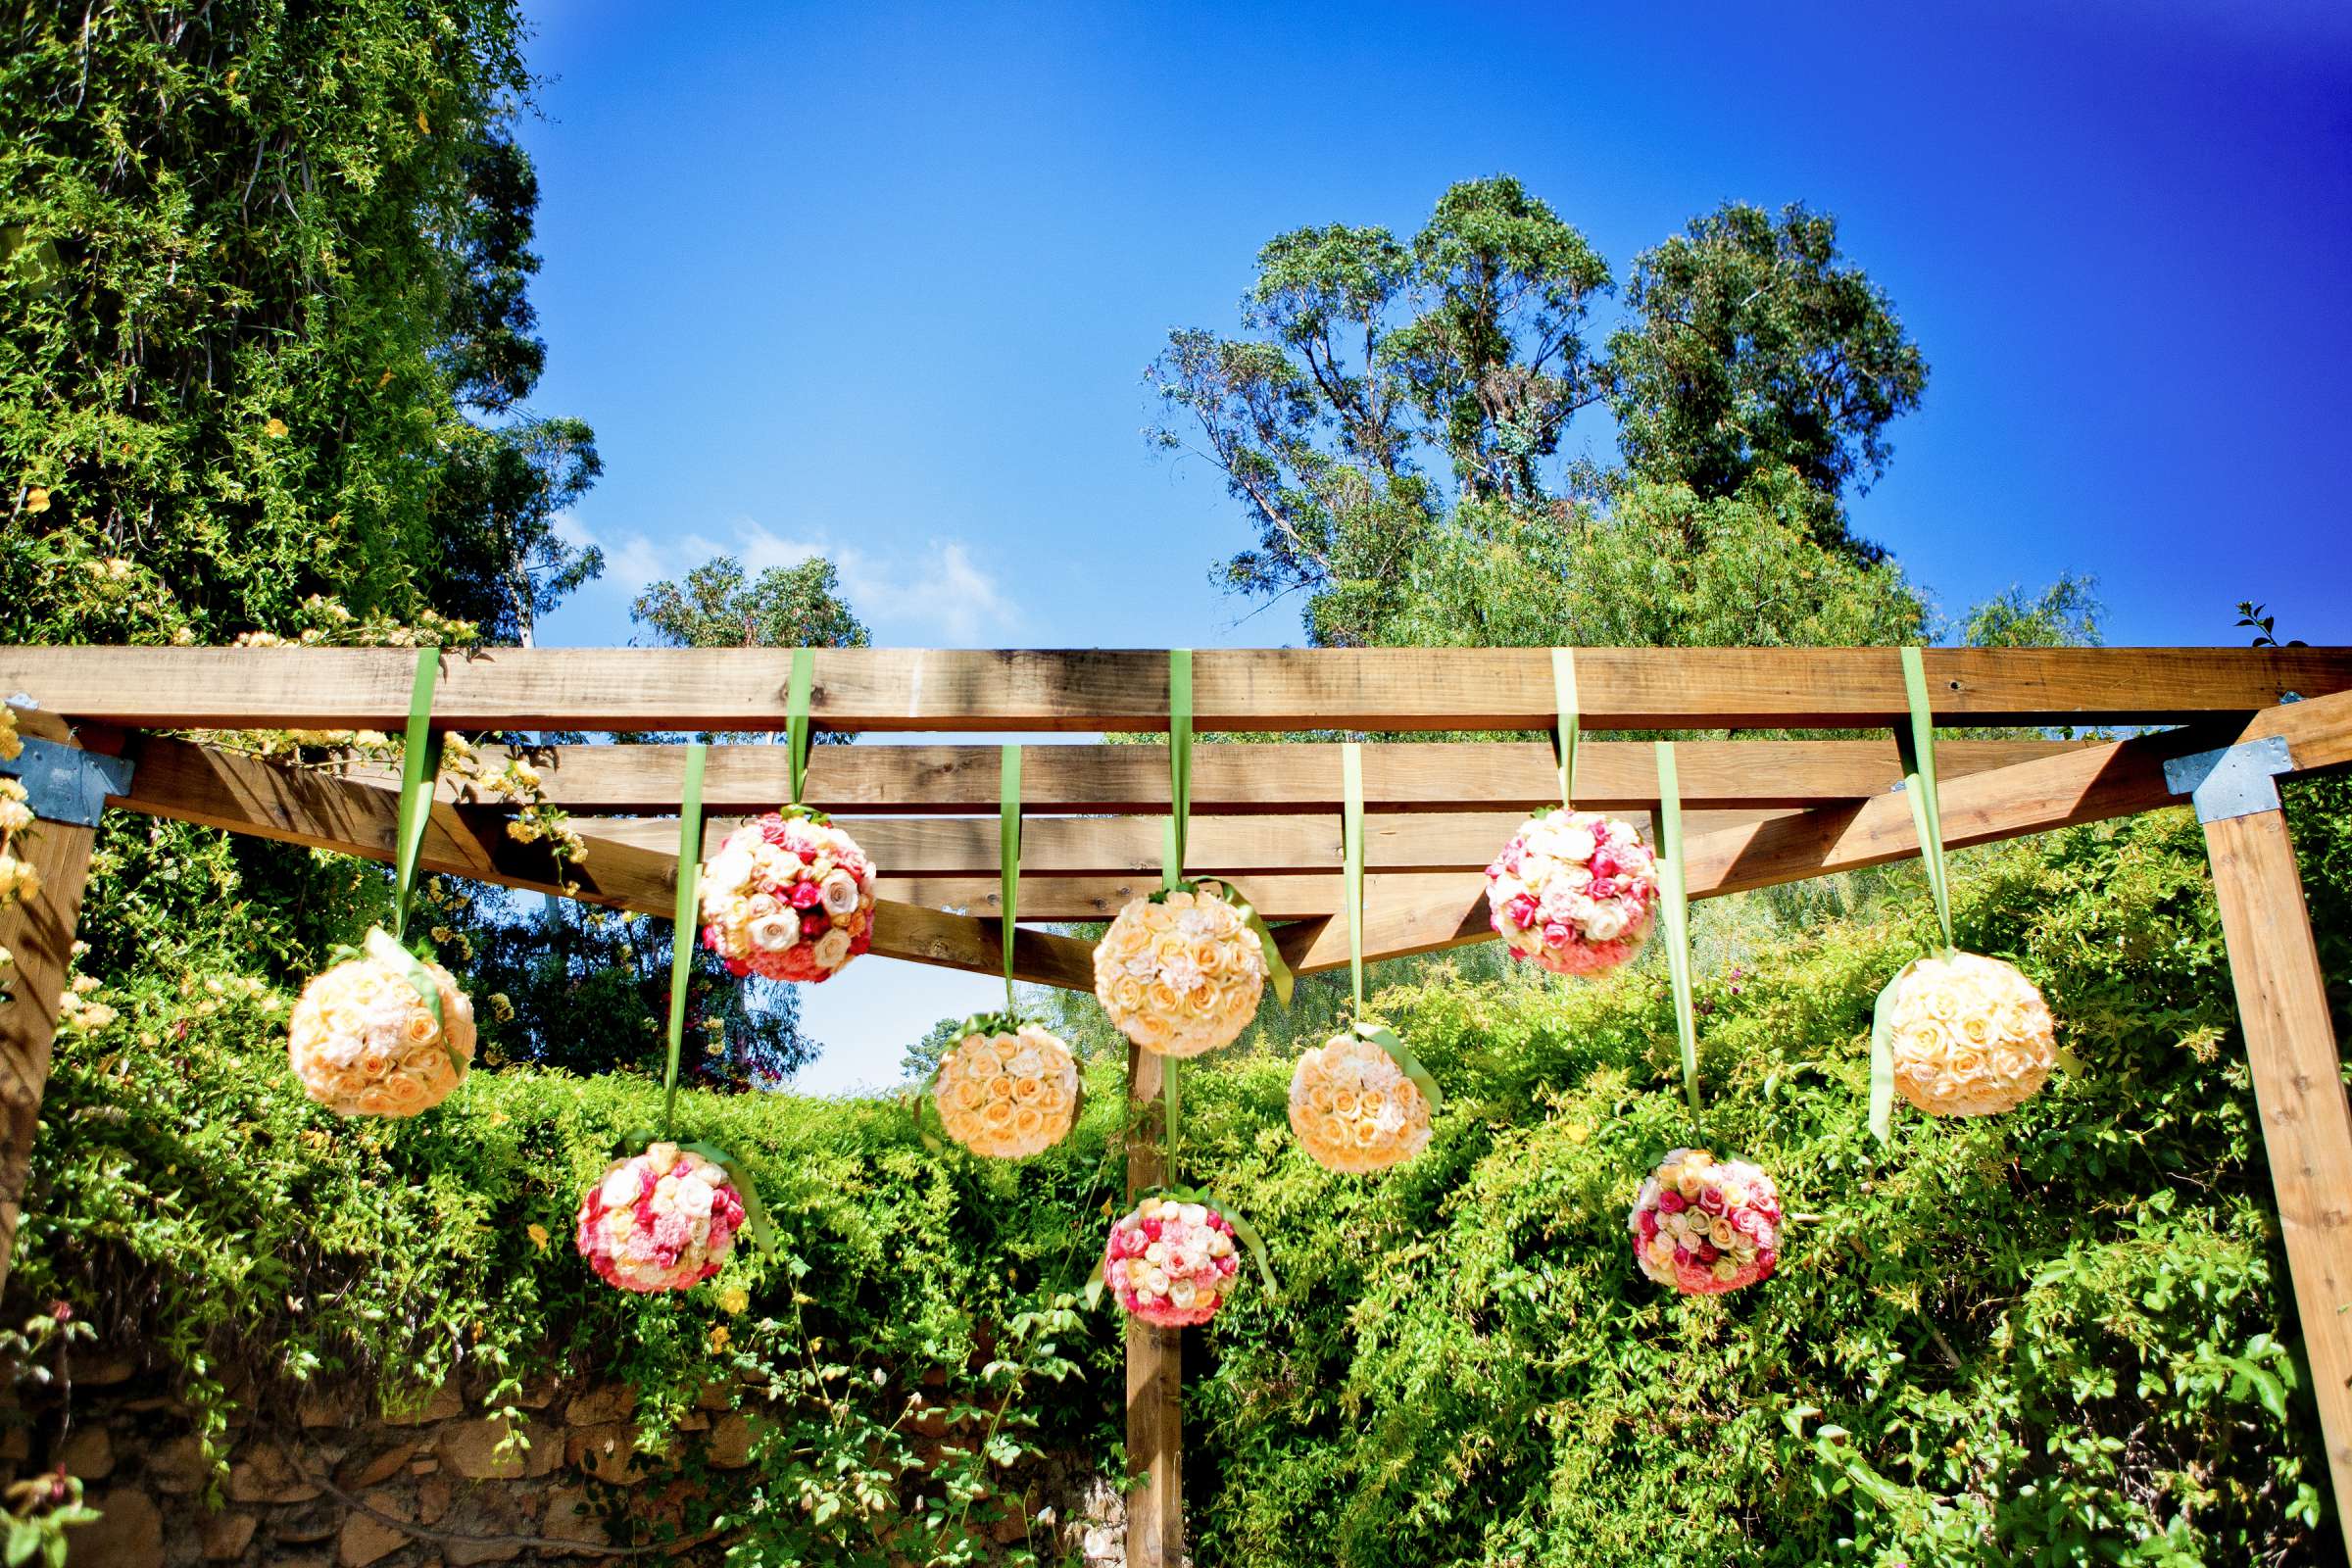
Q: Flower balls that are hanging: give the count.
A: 10